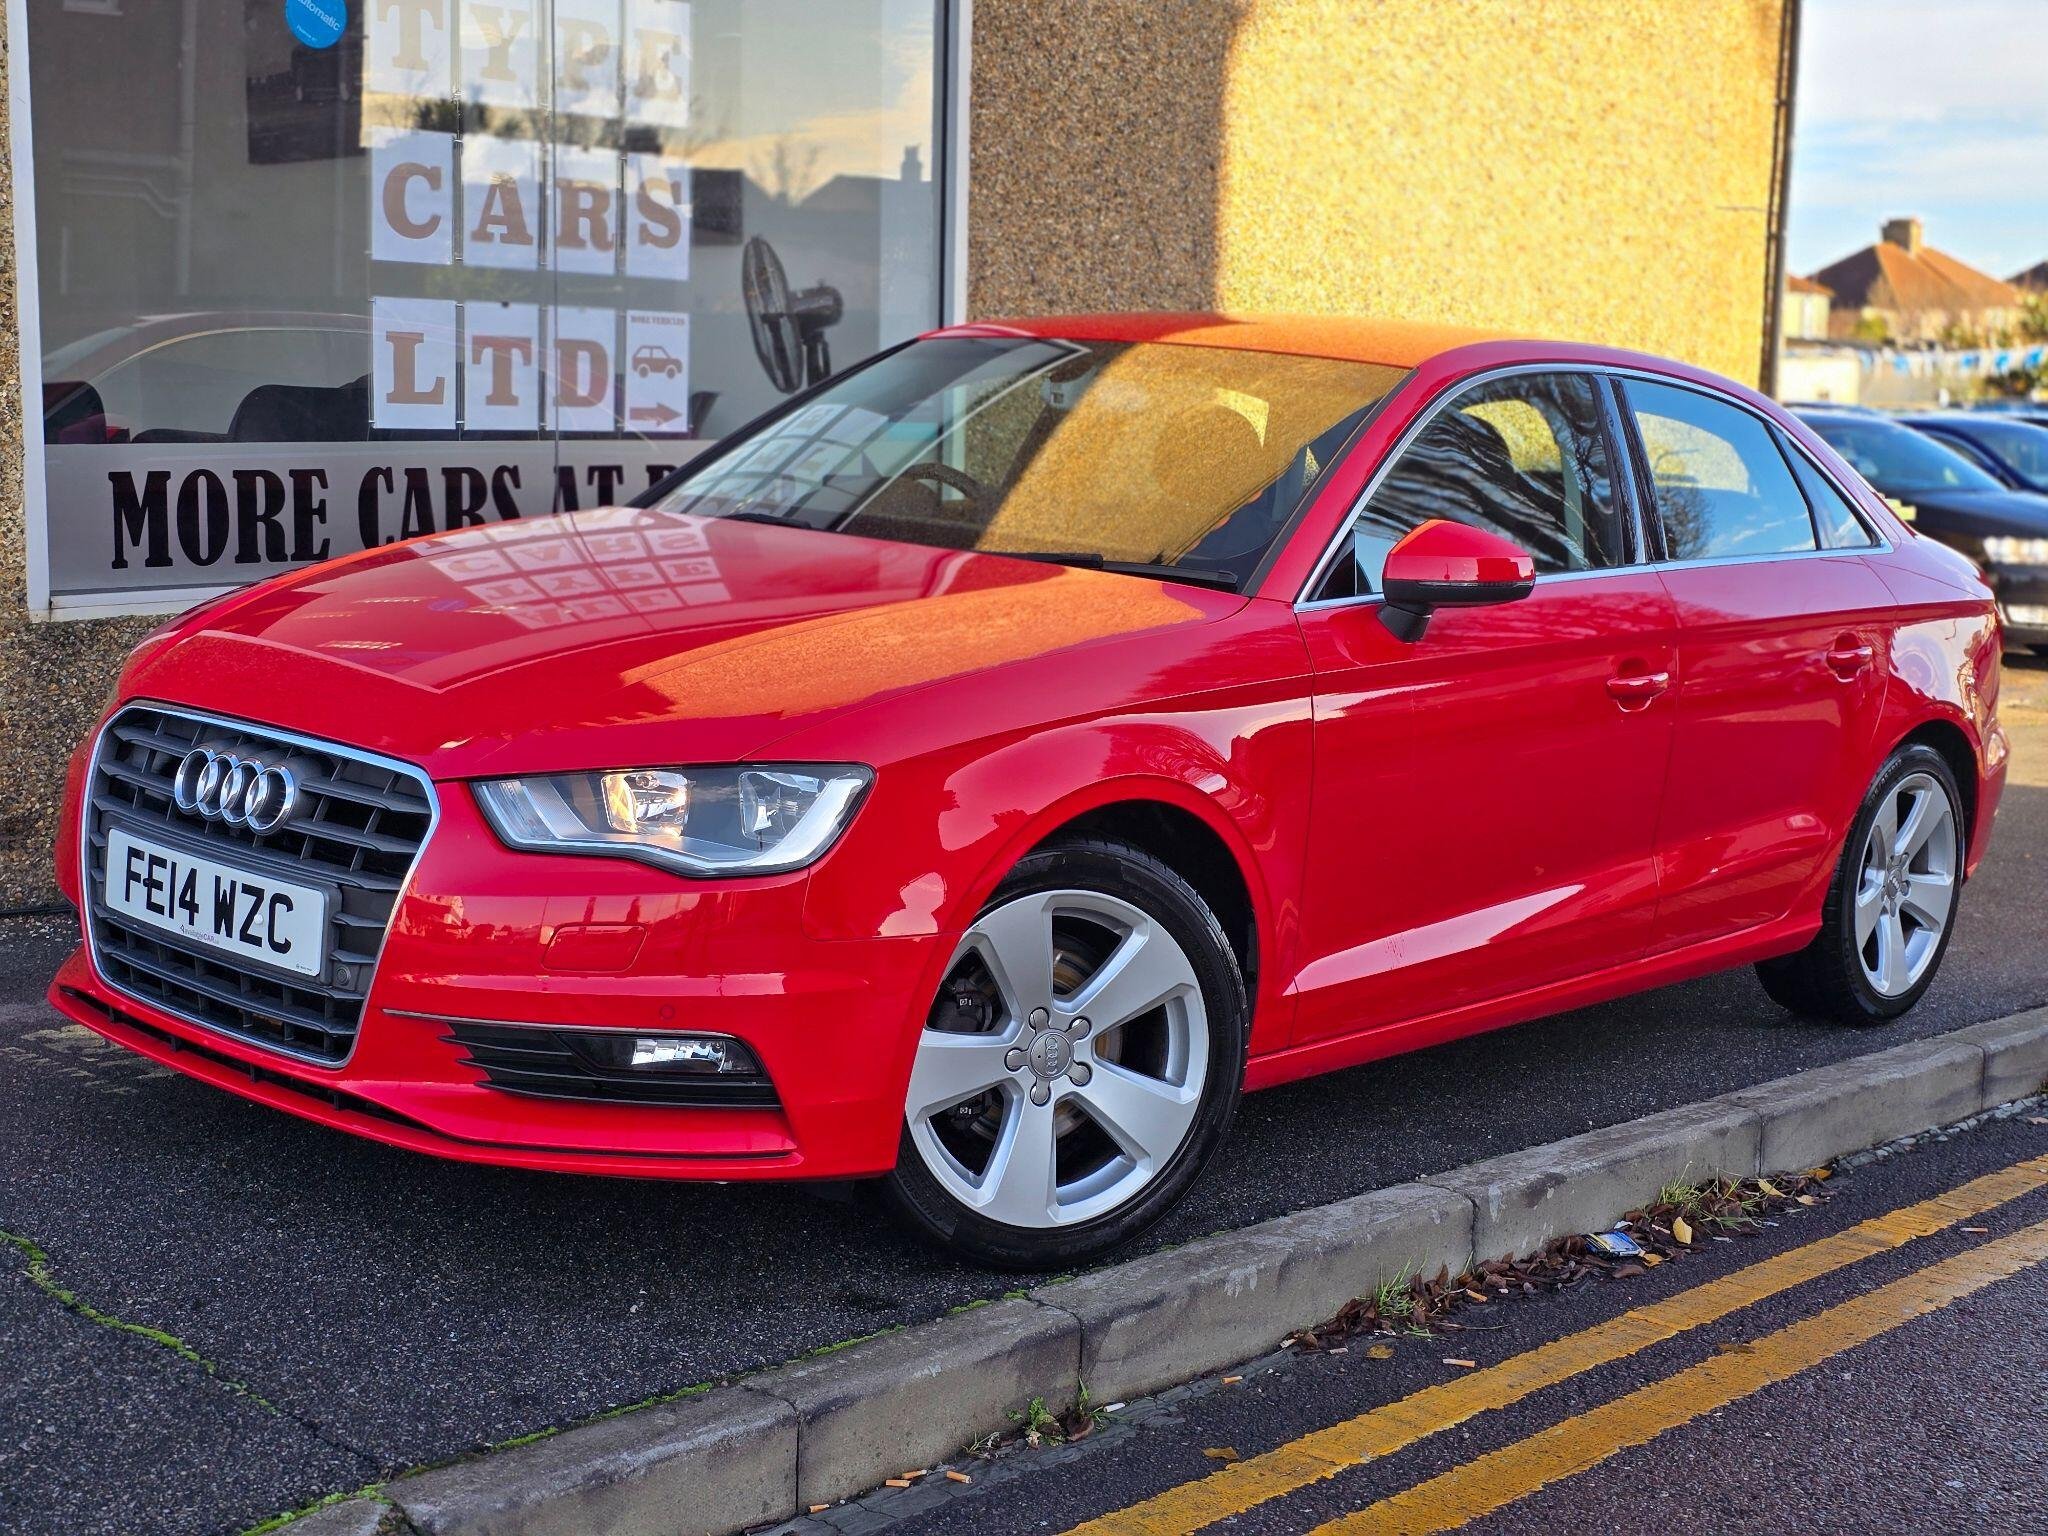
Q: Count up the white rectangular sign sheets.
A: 12